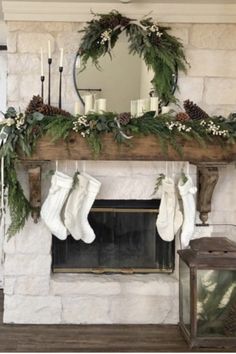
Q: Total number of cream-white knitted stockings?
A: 5